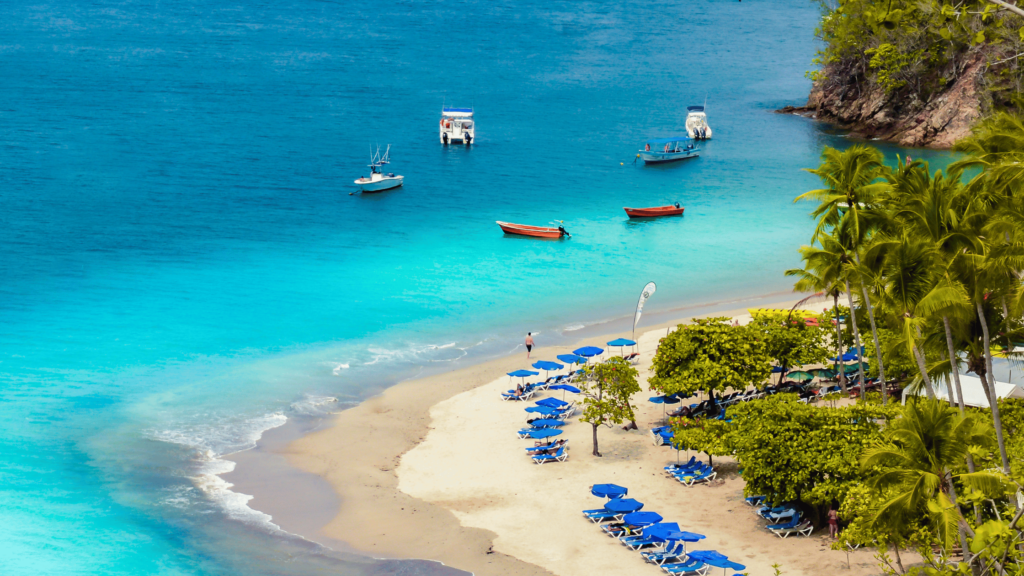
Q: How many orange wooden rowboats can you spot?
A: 2